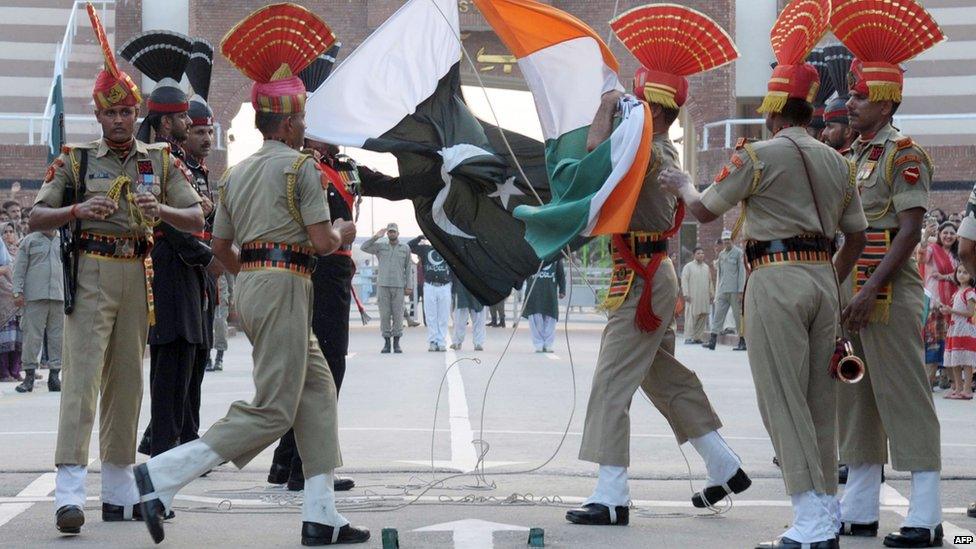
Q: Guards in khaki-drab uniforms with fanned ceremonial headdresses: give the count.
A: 5